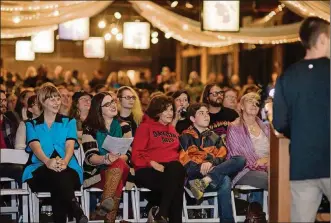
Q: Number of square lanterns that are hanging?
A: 6